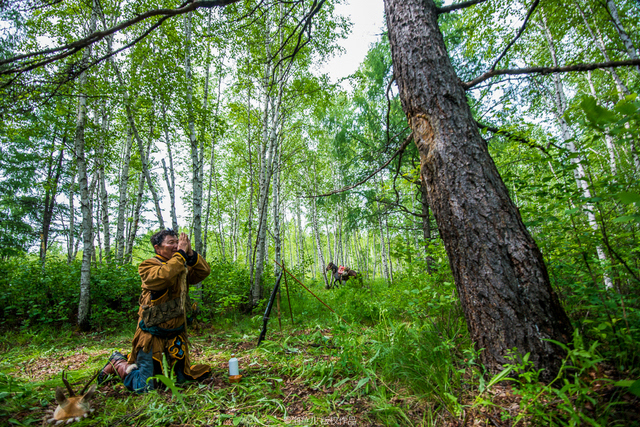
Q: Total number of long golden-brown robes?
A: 1